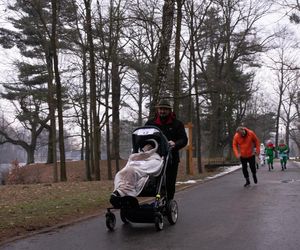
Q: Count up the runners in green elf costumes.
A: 2